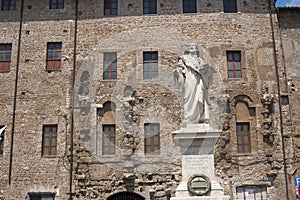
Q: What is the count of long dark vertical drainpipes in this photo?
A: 3